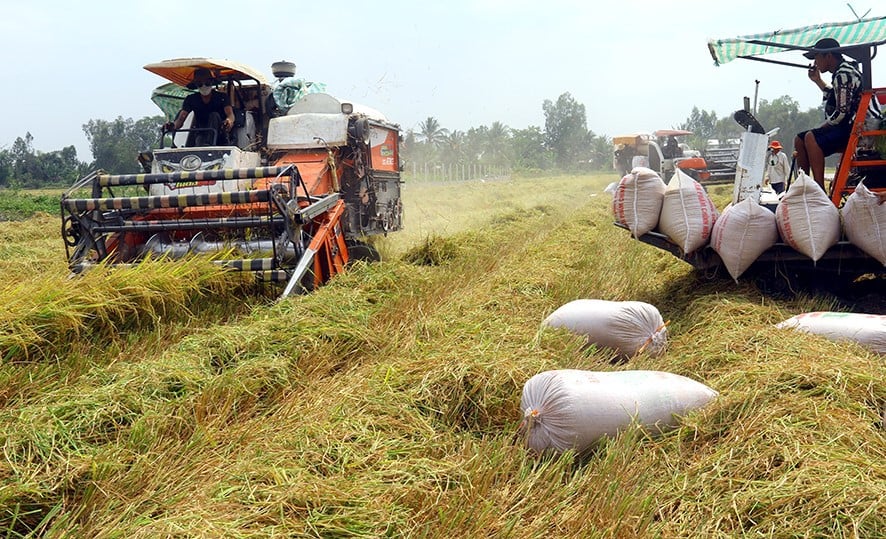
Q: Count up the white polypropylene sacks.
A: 8